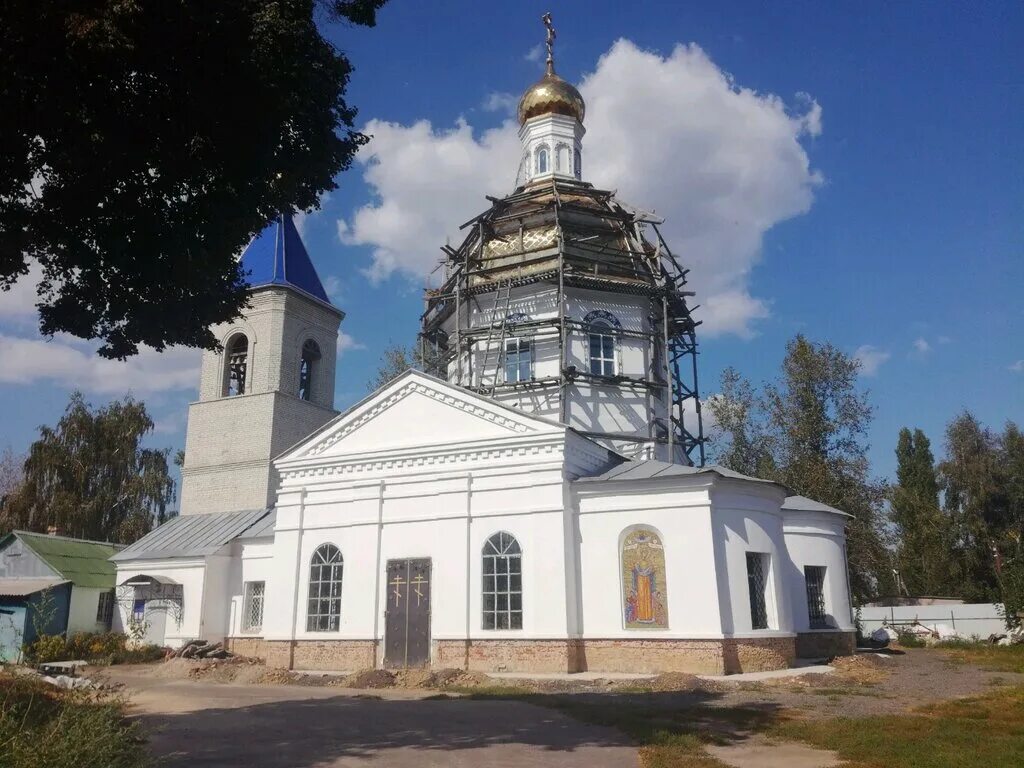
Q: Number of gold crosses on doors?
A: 2